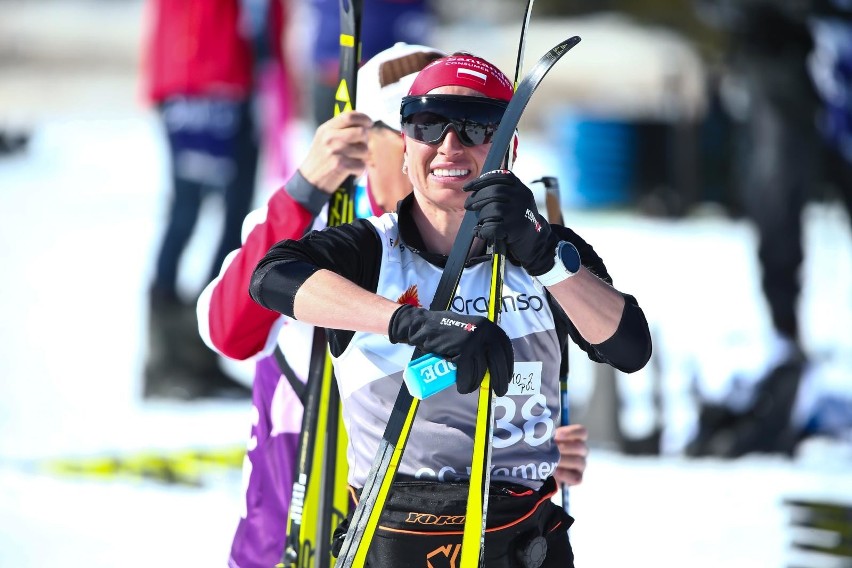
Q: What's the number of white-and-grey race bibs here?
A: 1